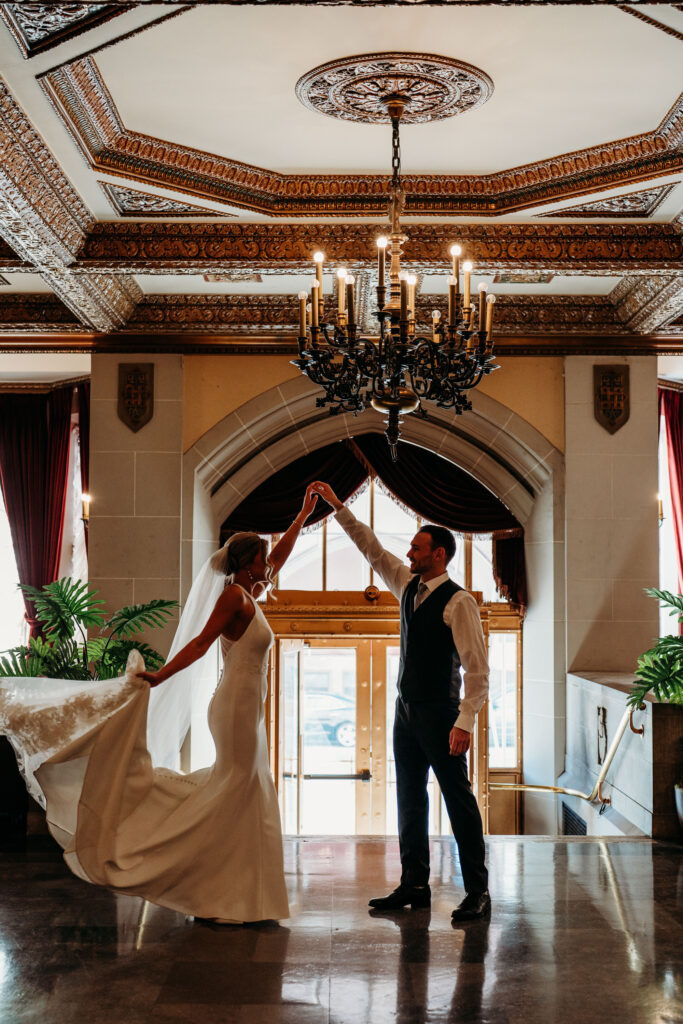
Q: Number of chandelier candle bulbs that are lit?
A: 6